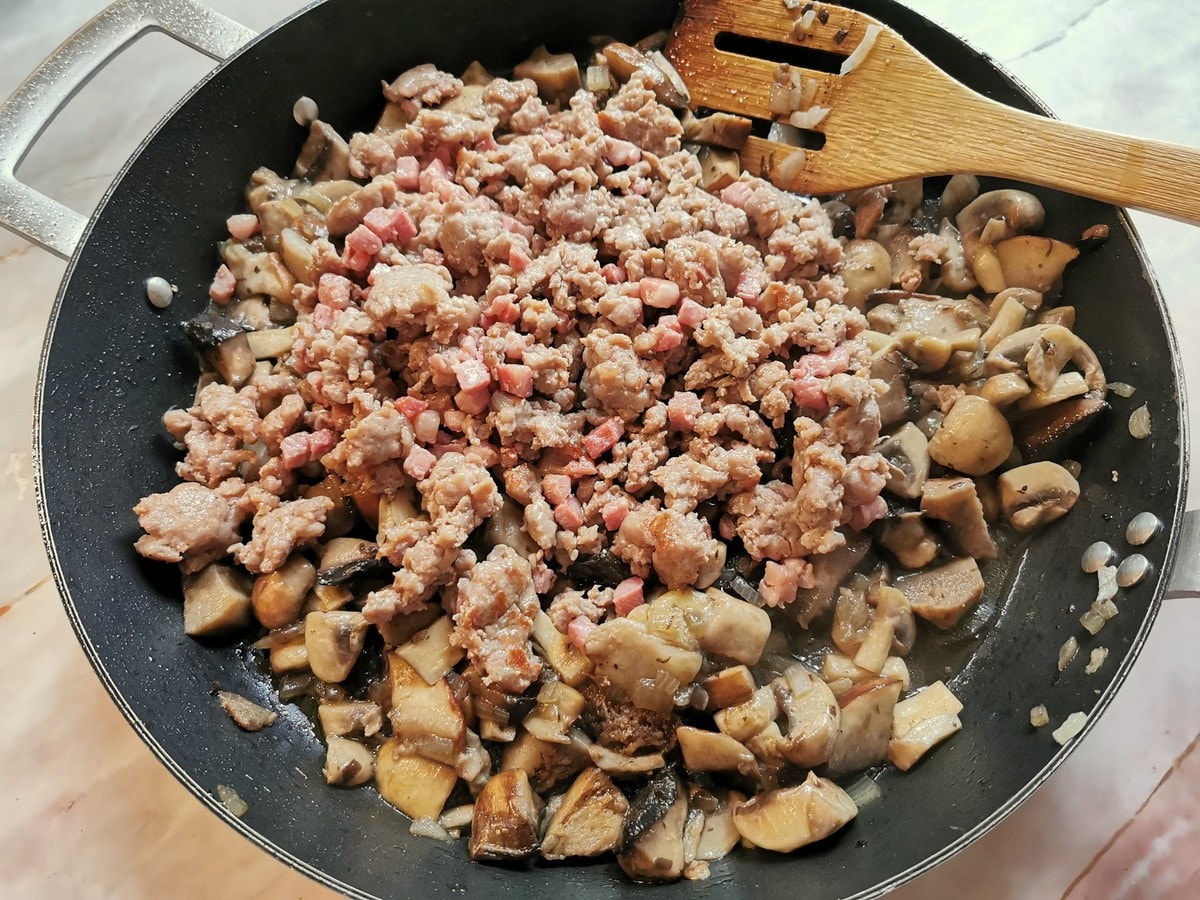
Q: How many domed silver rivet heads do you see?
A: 5